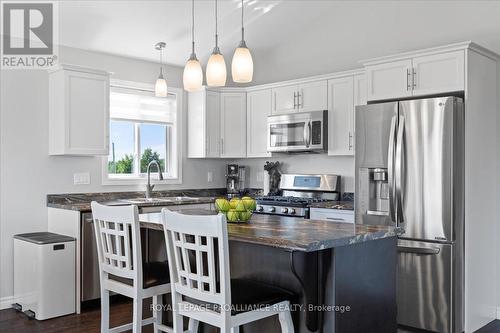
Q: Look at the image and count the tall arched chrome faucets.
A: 1